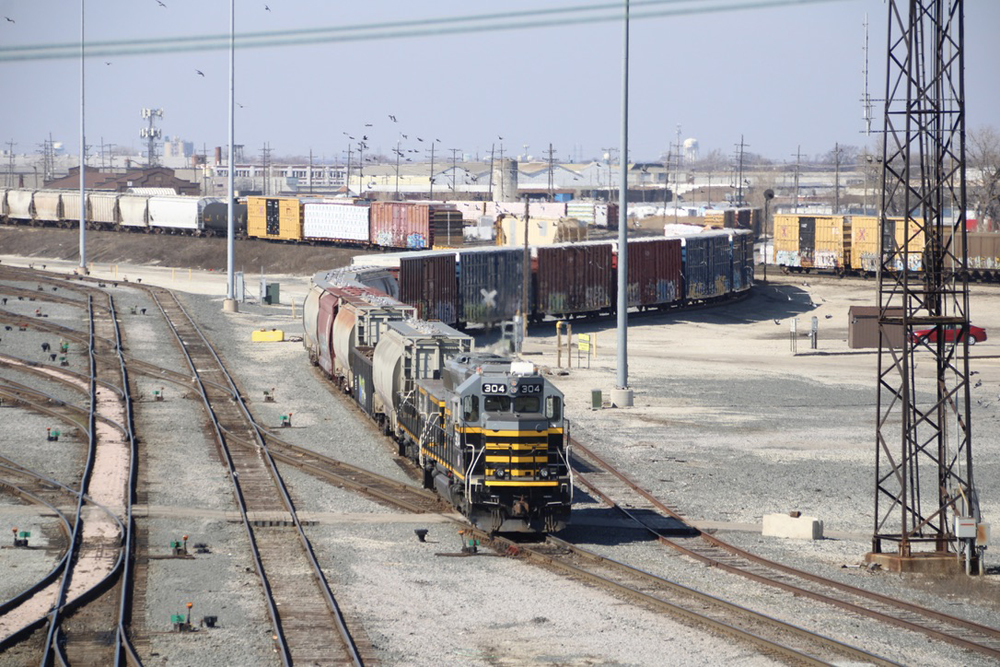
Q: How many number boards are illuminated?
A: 1